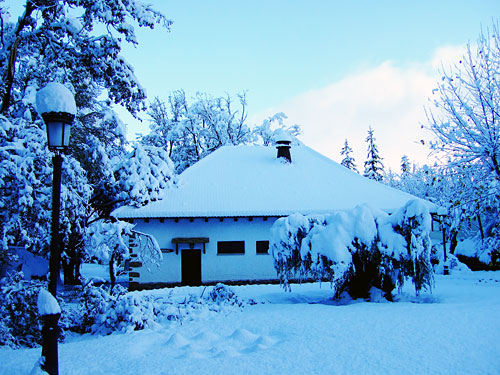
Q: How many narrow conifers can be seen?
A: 3